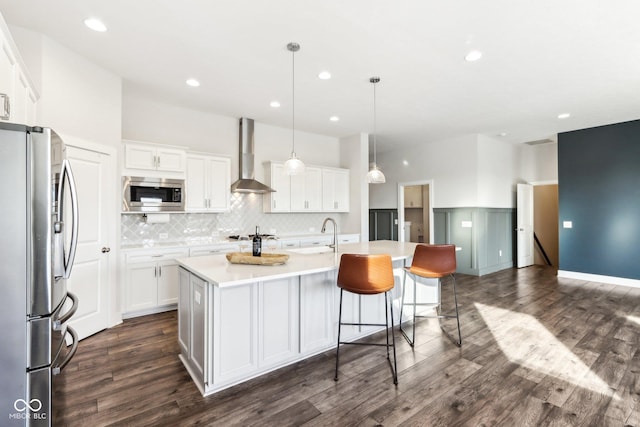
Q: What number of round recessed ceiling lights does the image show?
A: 7